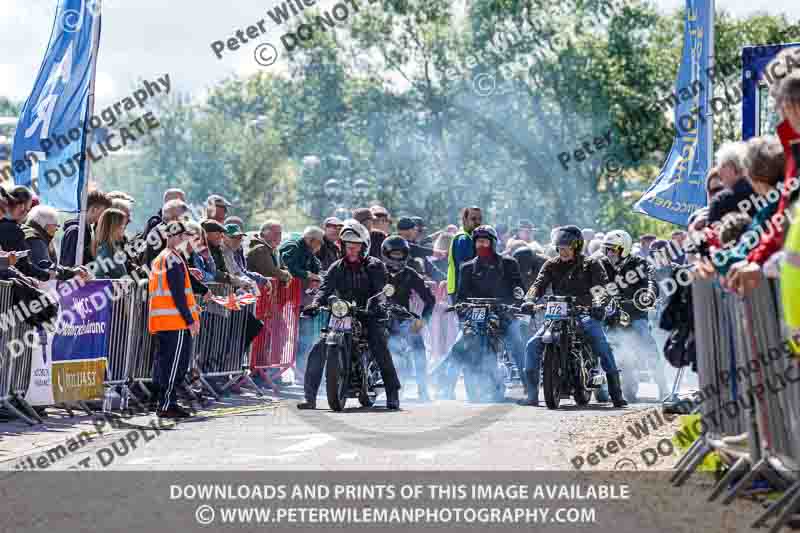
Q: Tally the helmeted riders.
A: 5